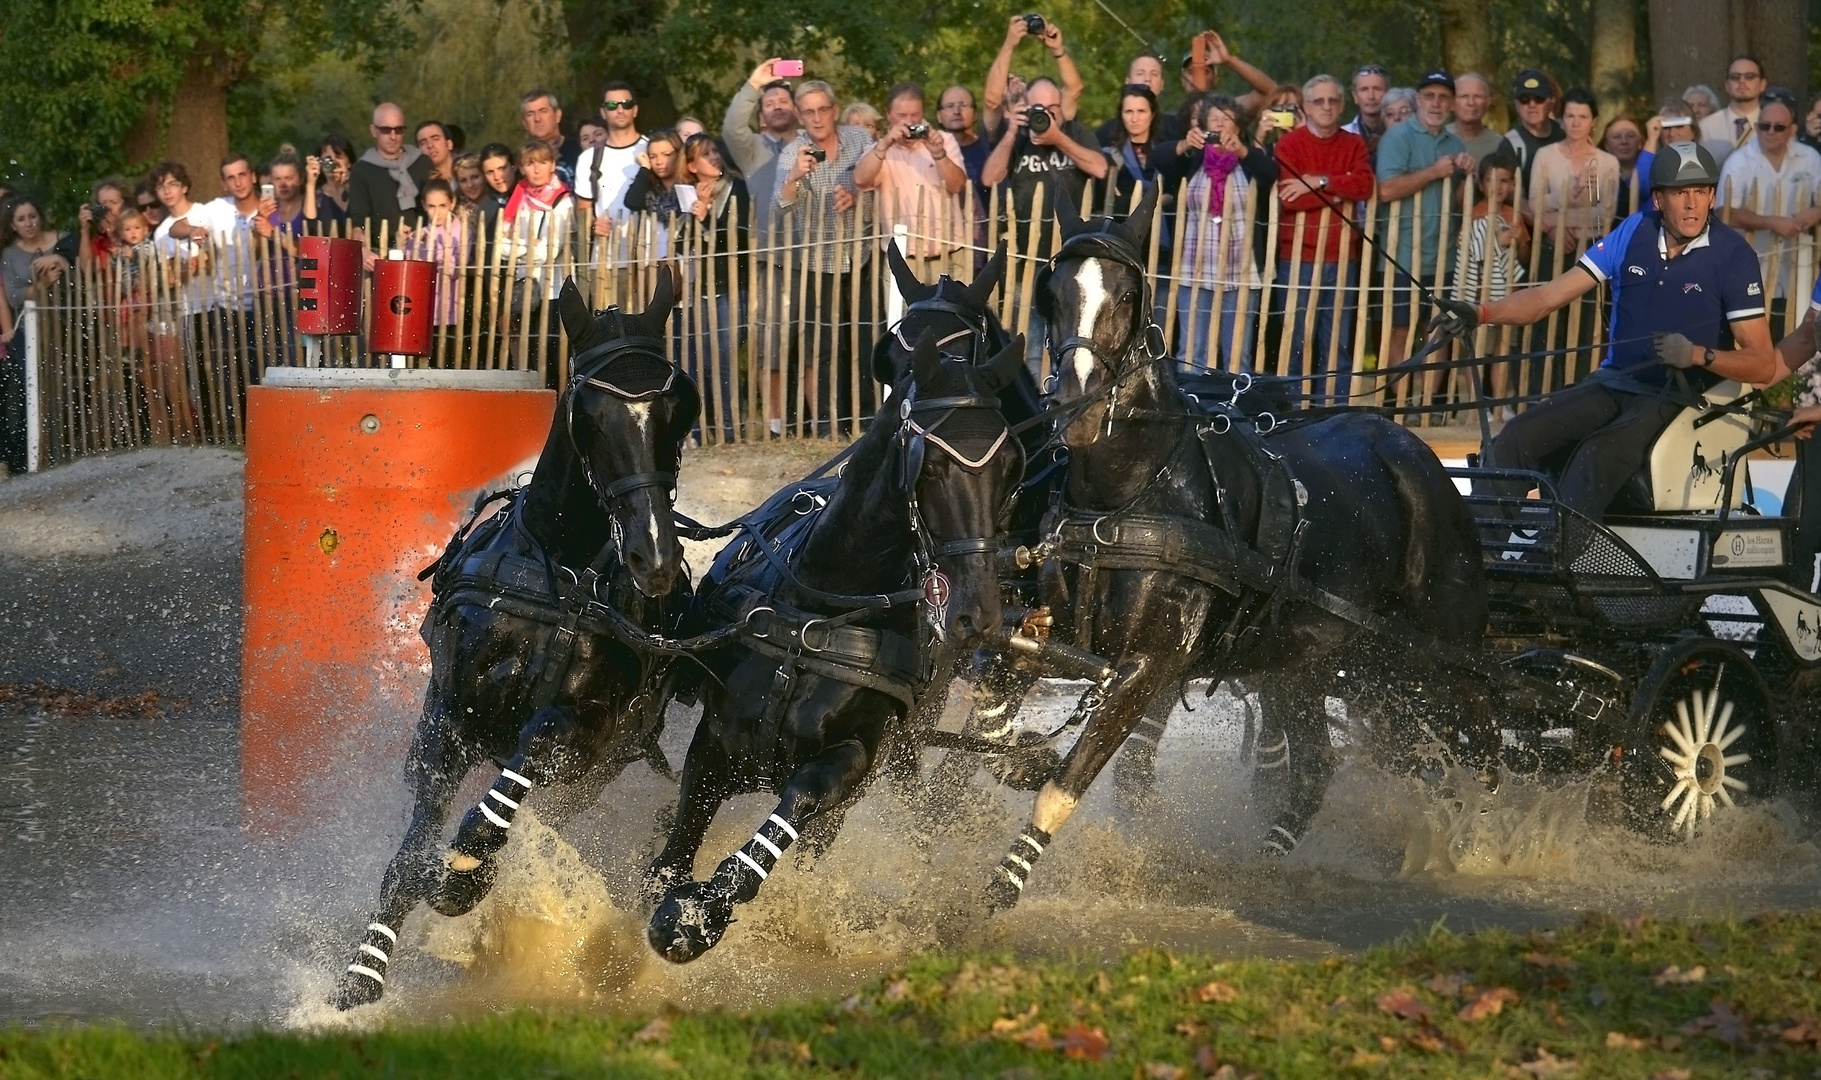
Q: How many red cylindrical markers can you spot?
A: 2